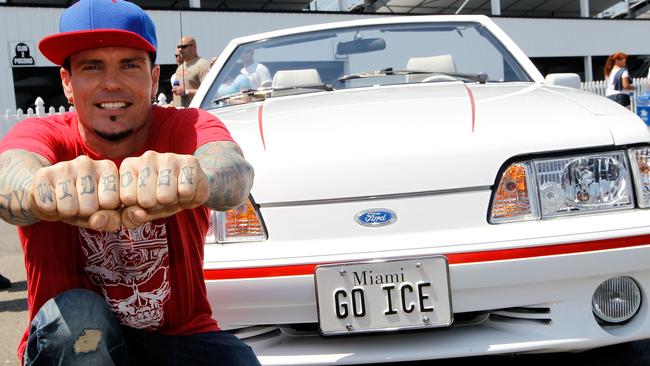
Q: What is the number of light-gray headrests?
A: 2